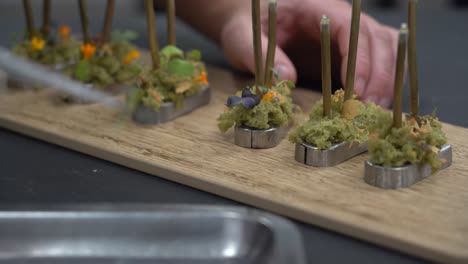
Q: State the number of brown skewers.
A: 12